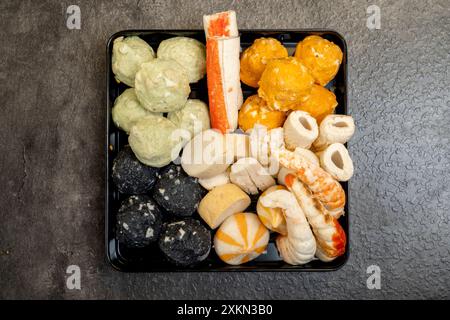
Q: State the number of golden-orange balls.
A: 5